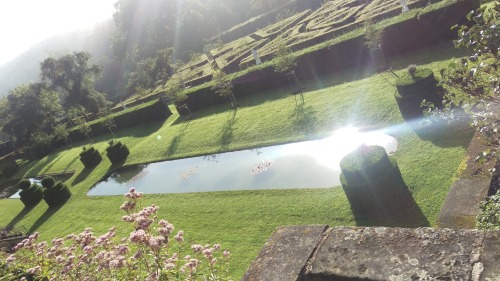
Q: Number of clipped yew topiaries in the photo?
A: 6